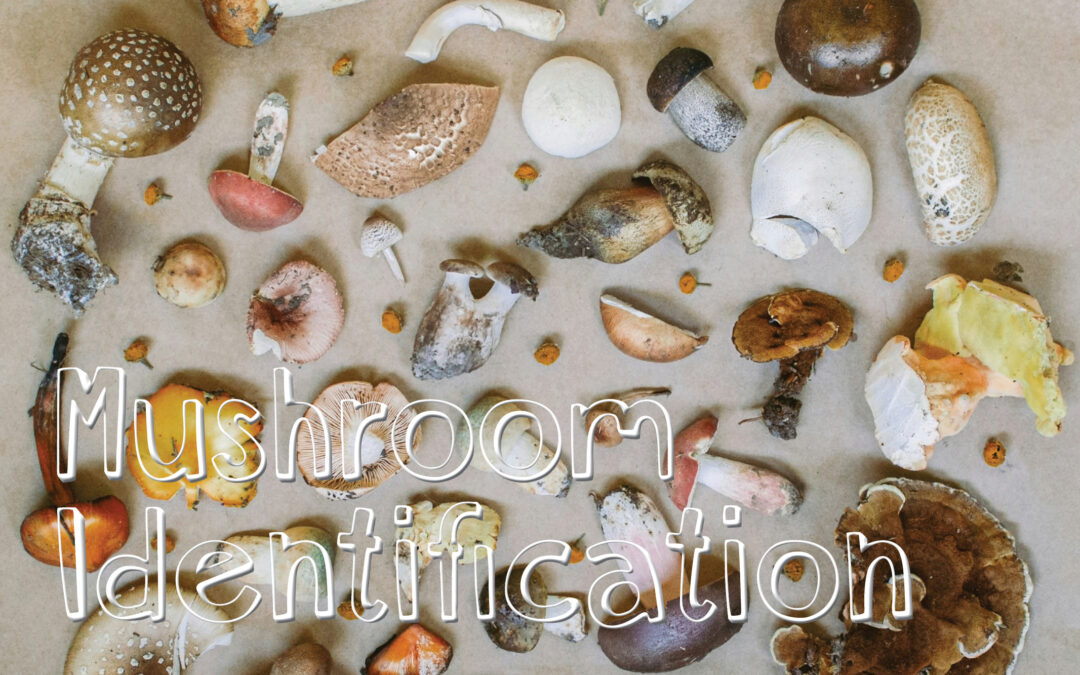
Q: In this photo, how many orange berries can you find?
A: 14